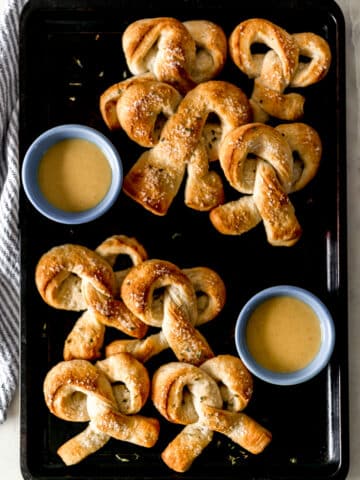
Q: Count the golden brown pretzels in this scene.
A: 8